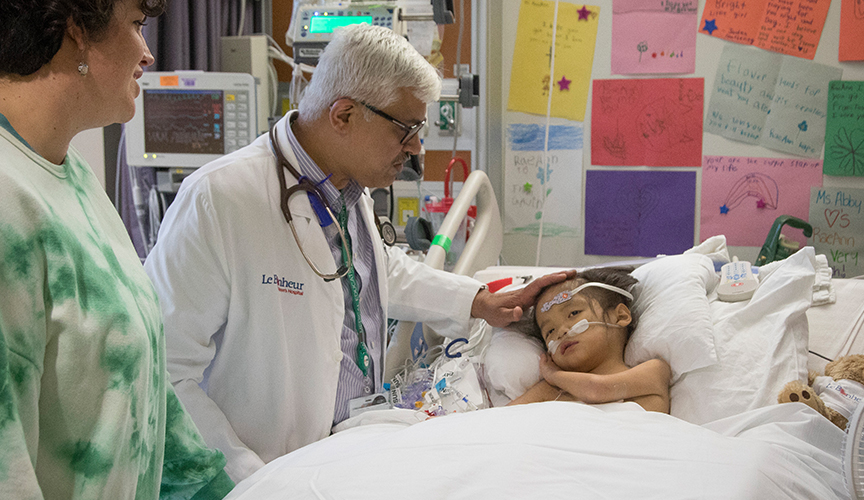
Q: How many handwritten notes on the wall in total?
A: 11